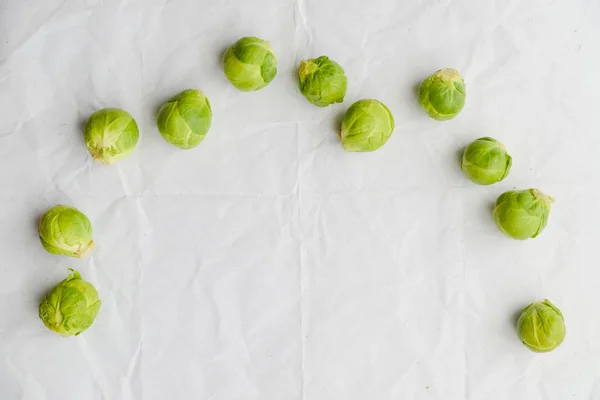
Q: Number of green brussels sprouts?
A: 11